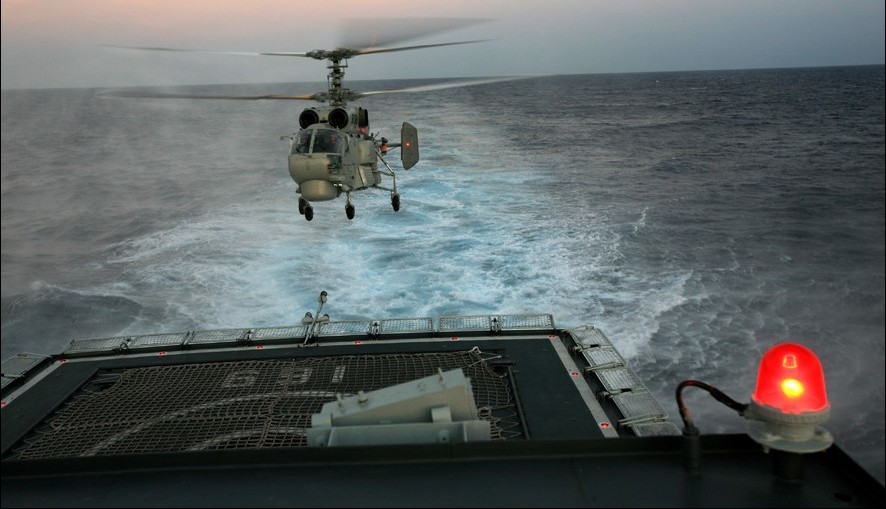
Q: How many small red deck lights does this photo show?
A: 9